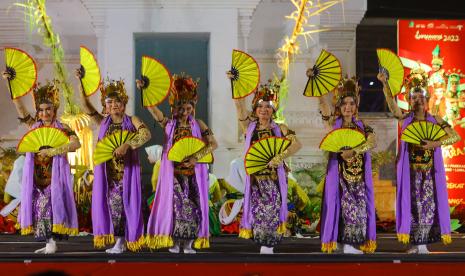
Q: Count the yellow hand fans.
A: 12